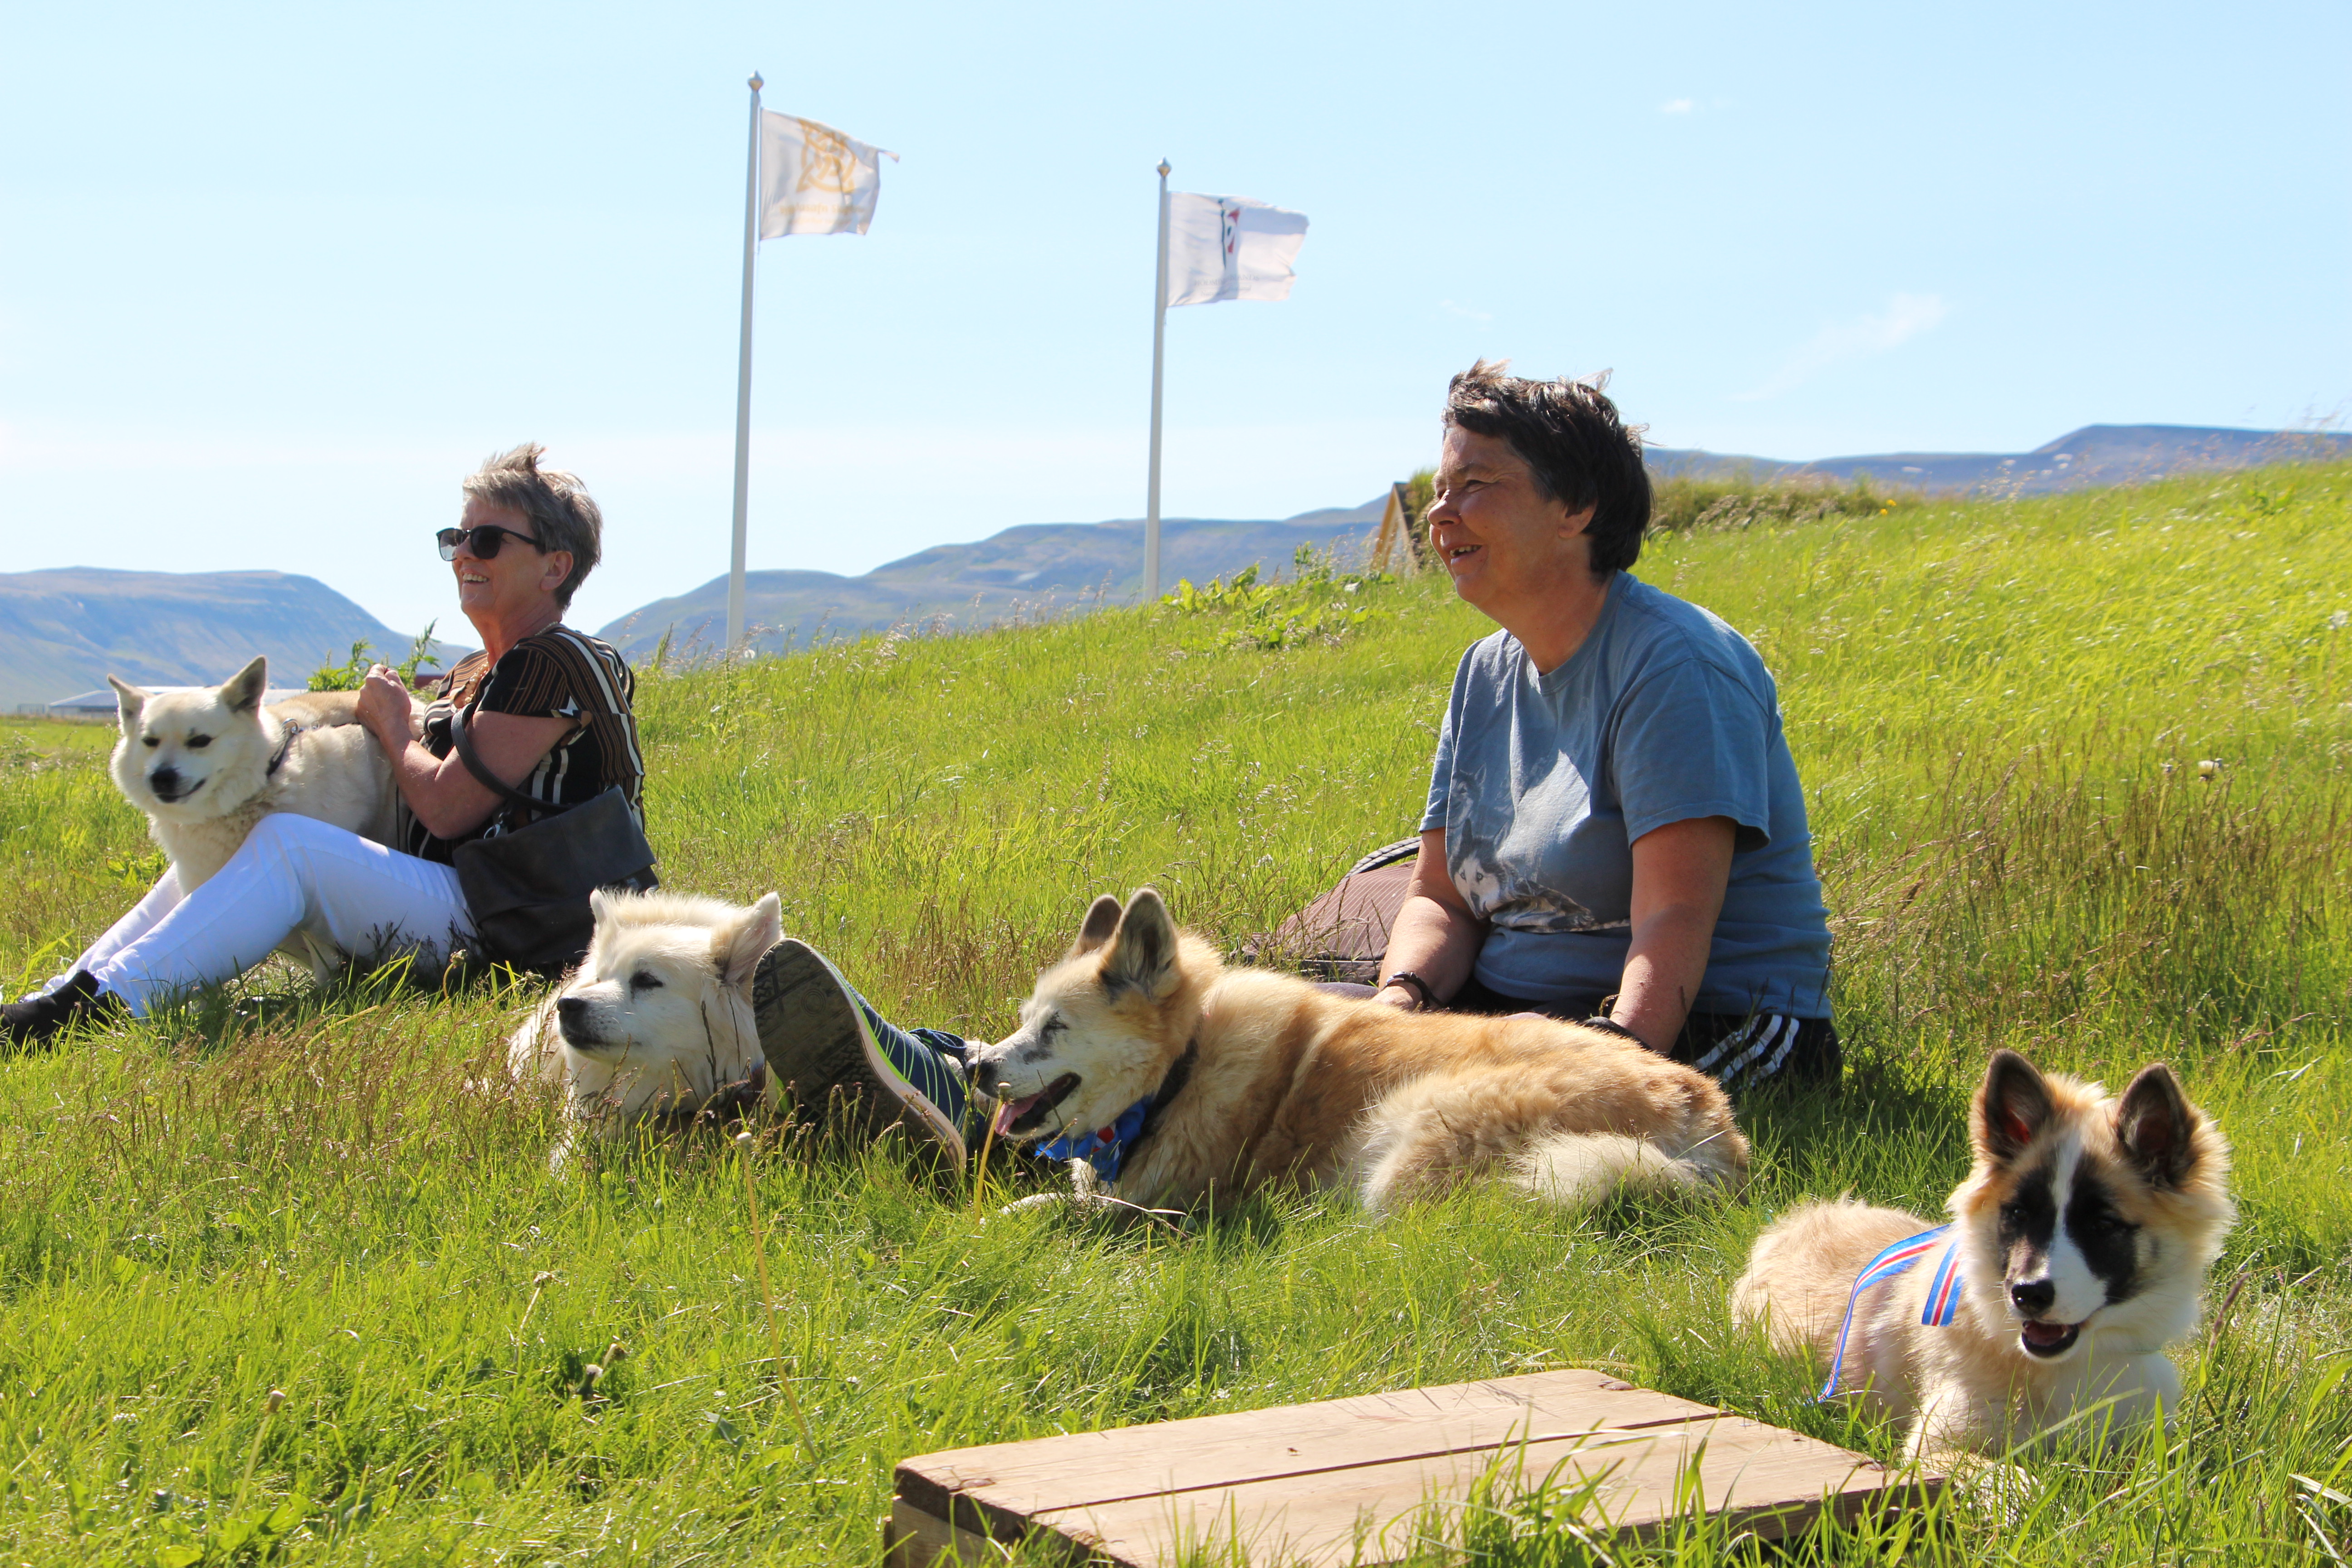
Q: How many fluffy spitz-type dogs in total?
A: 4